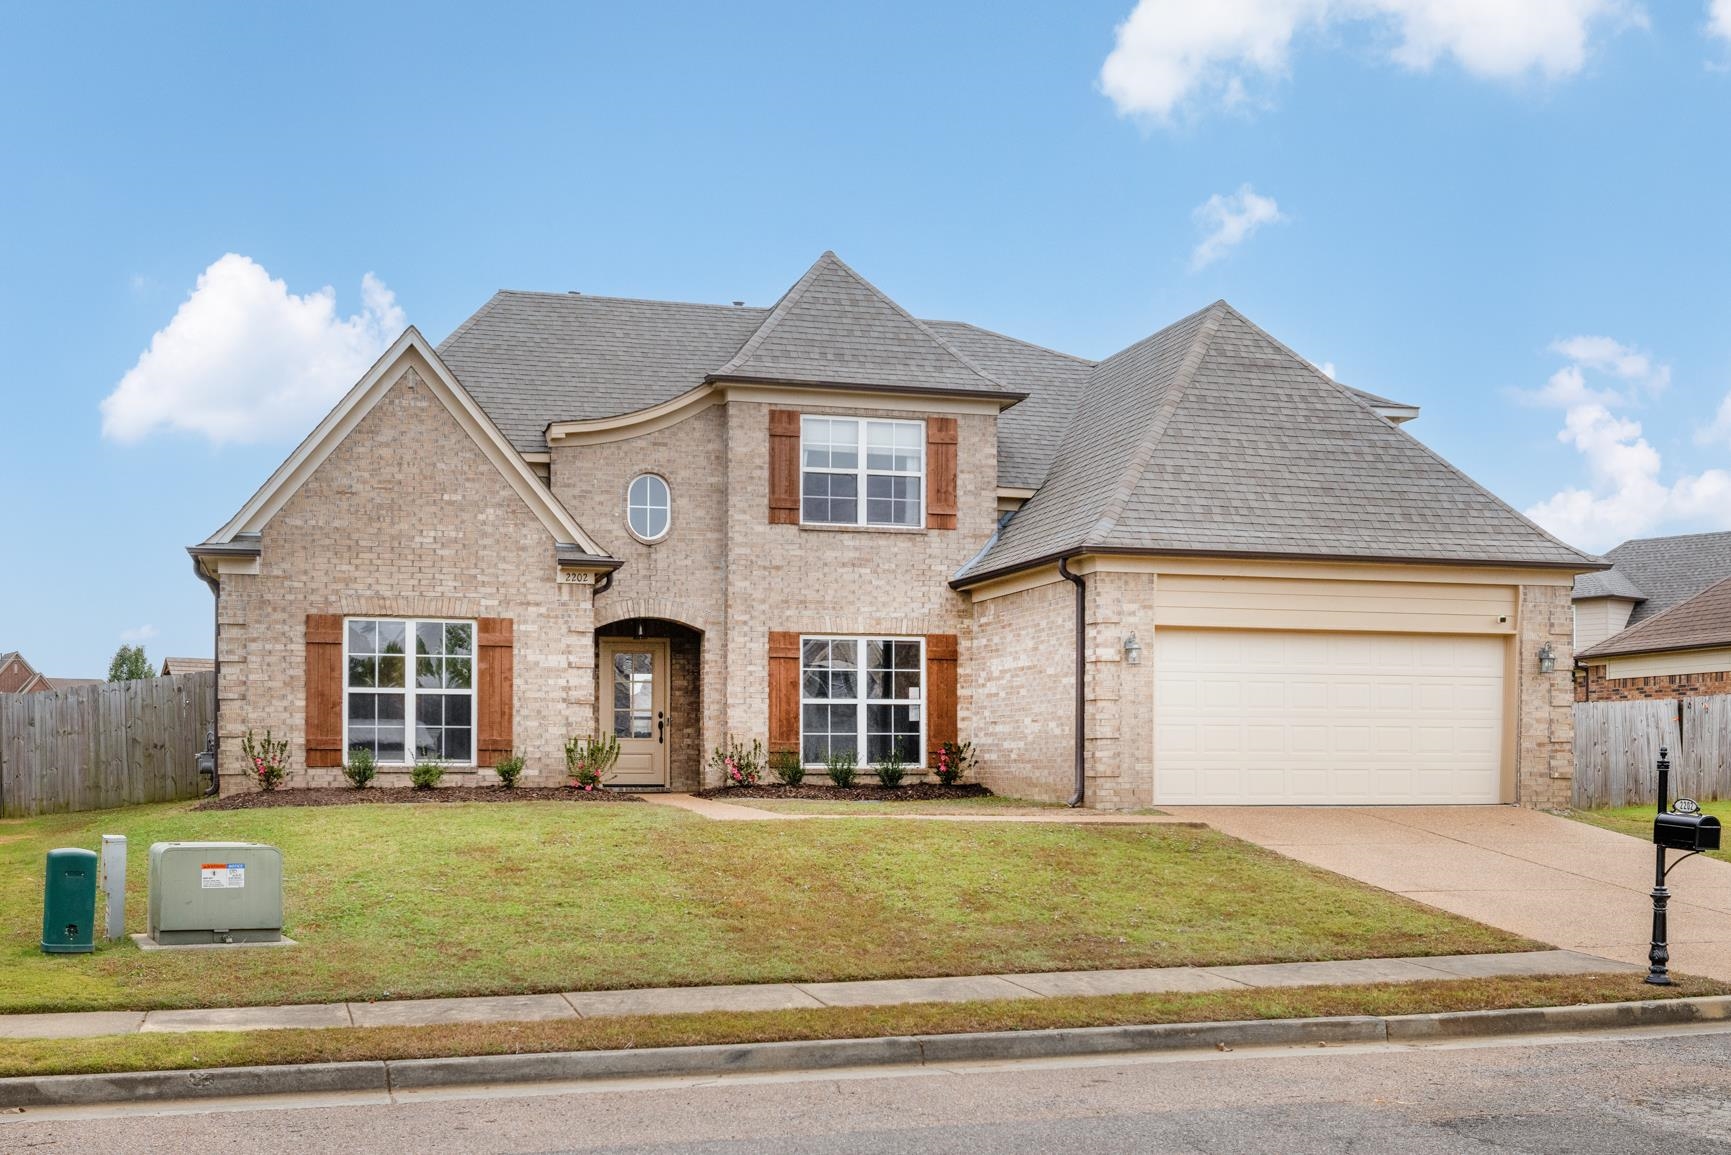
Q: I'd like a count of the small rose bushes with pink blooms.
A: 4